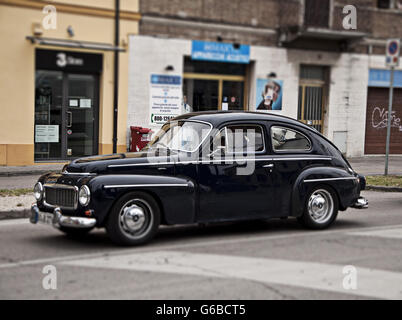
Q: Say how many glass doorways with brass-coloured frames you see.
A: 2